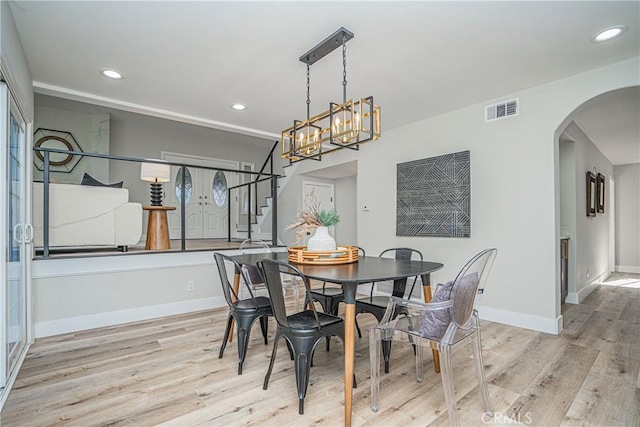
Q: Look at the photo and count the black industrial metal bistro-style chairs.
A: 4